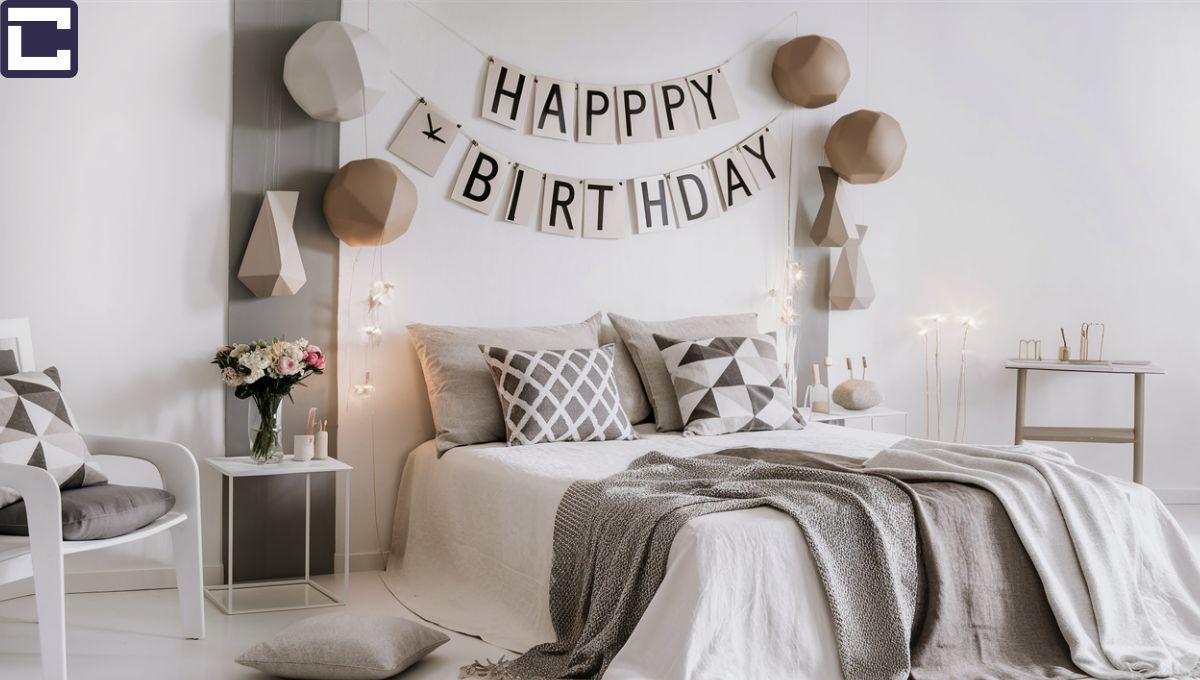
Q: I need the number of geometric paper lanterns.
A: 7